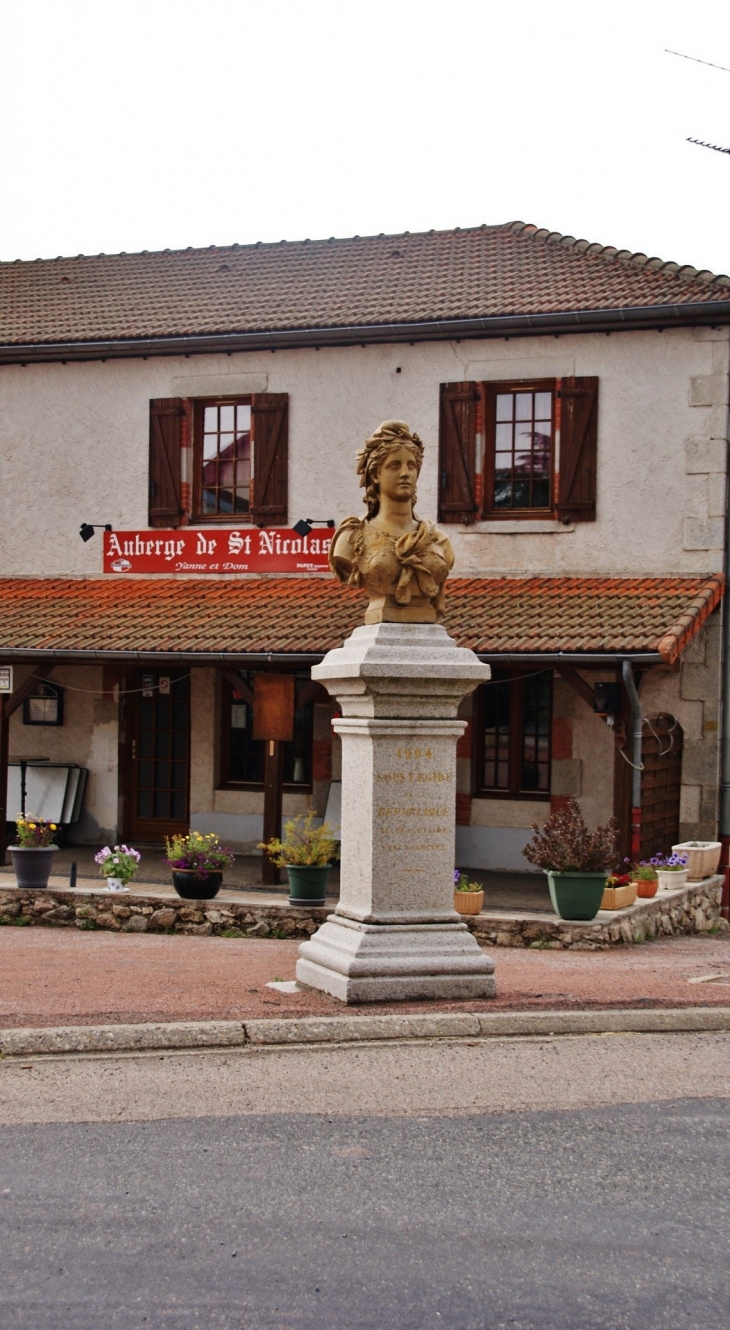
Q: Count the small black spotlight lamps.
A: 2